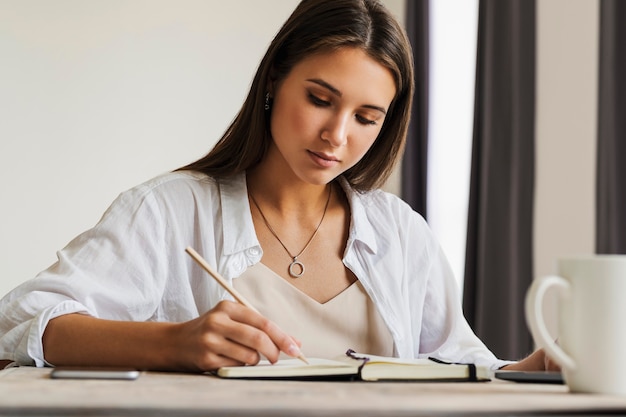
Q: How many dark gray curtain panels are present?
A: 3